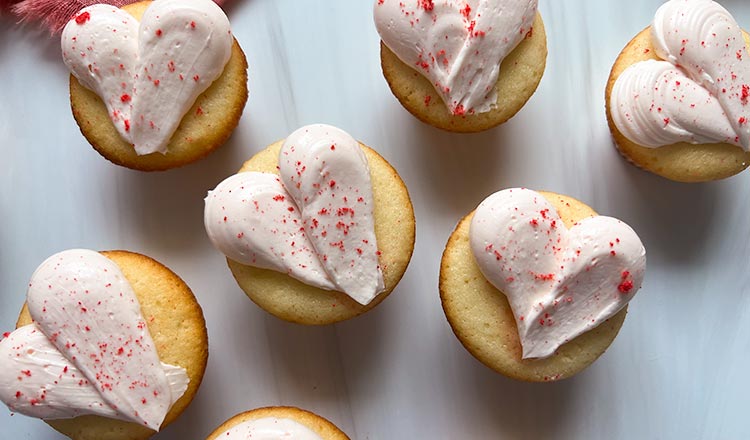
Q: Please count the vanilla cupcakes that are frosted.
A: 7